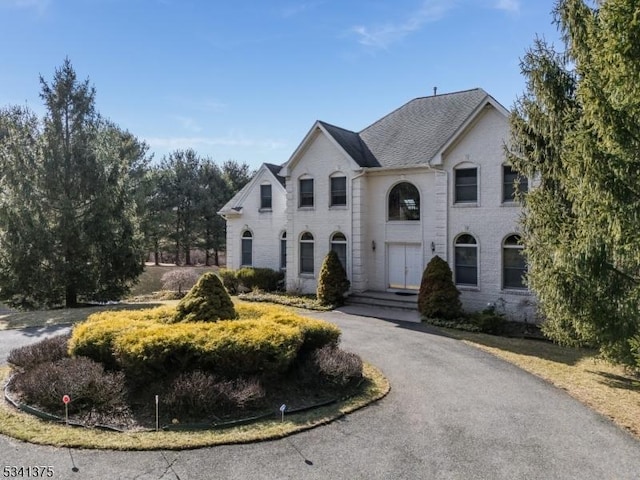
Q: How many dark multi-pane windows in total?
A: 12